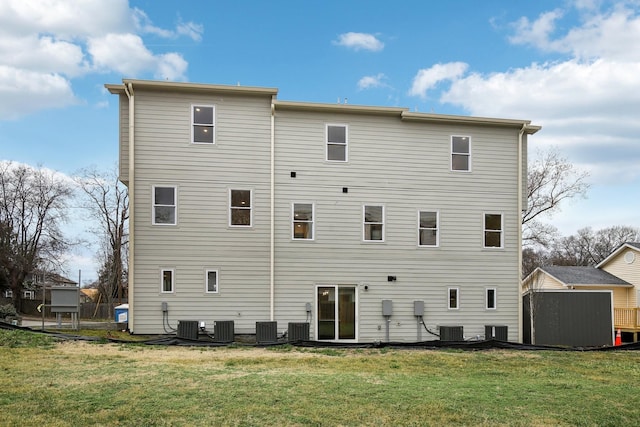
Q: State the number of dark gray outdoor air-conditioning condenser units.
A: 6